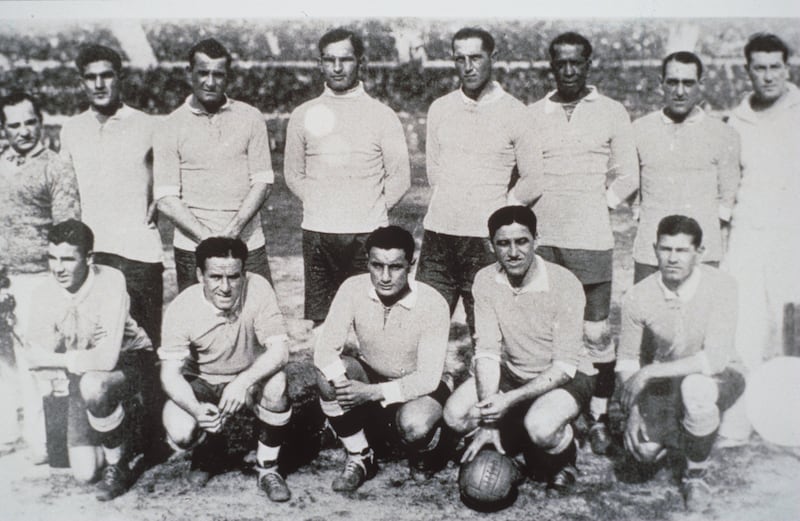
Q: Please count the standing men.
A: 8